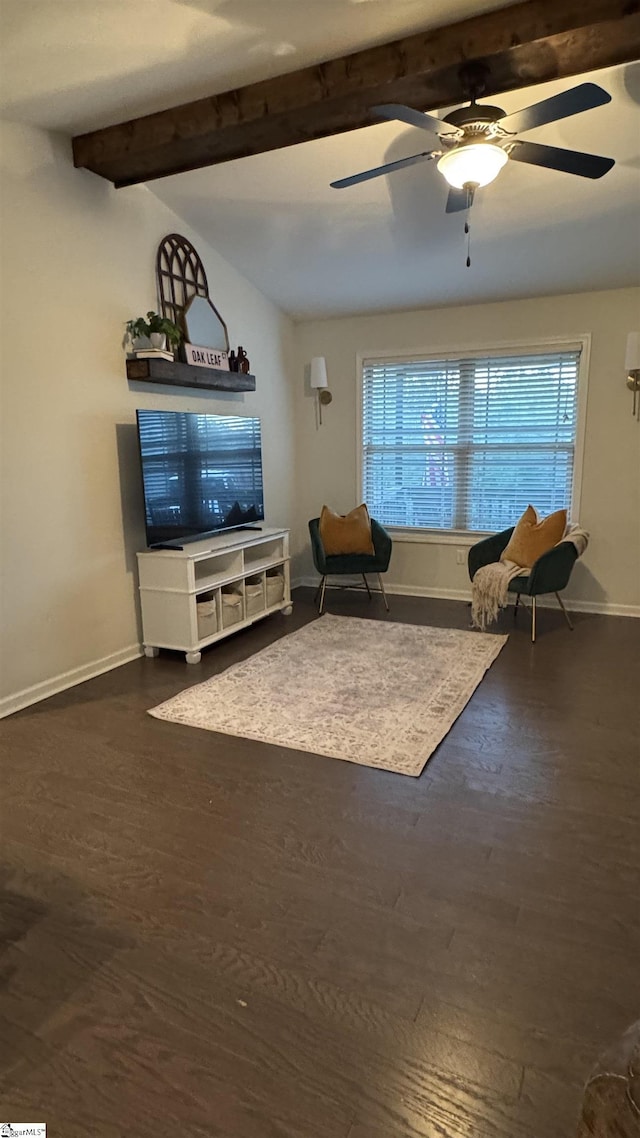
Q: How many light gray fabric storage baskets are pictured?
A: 4